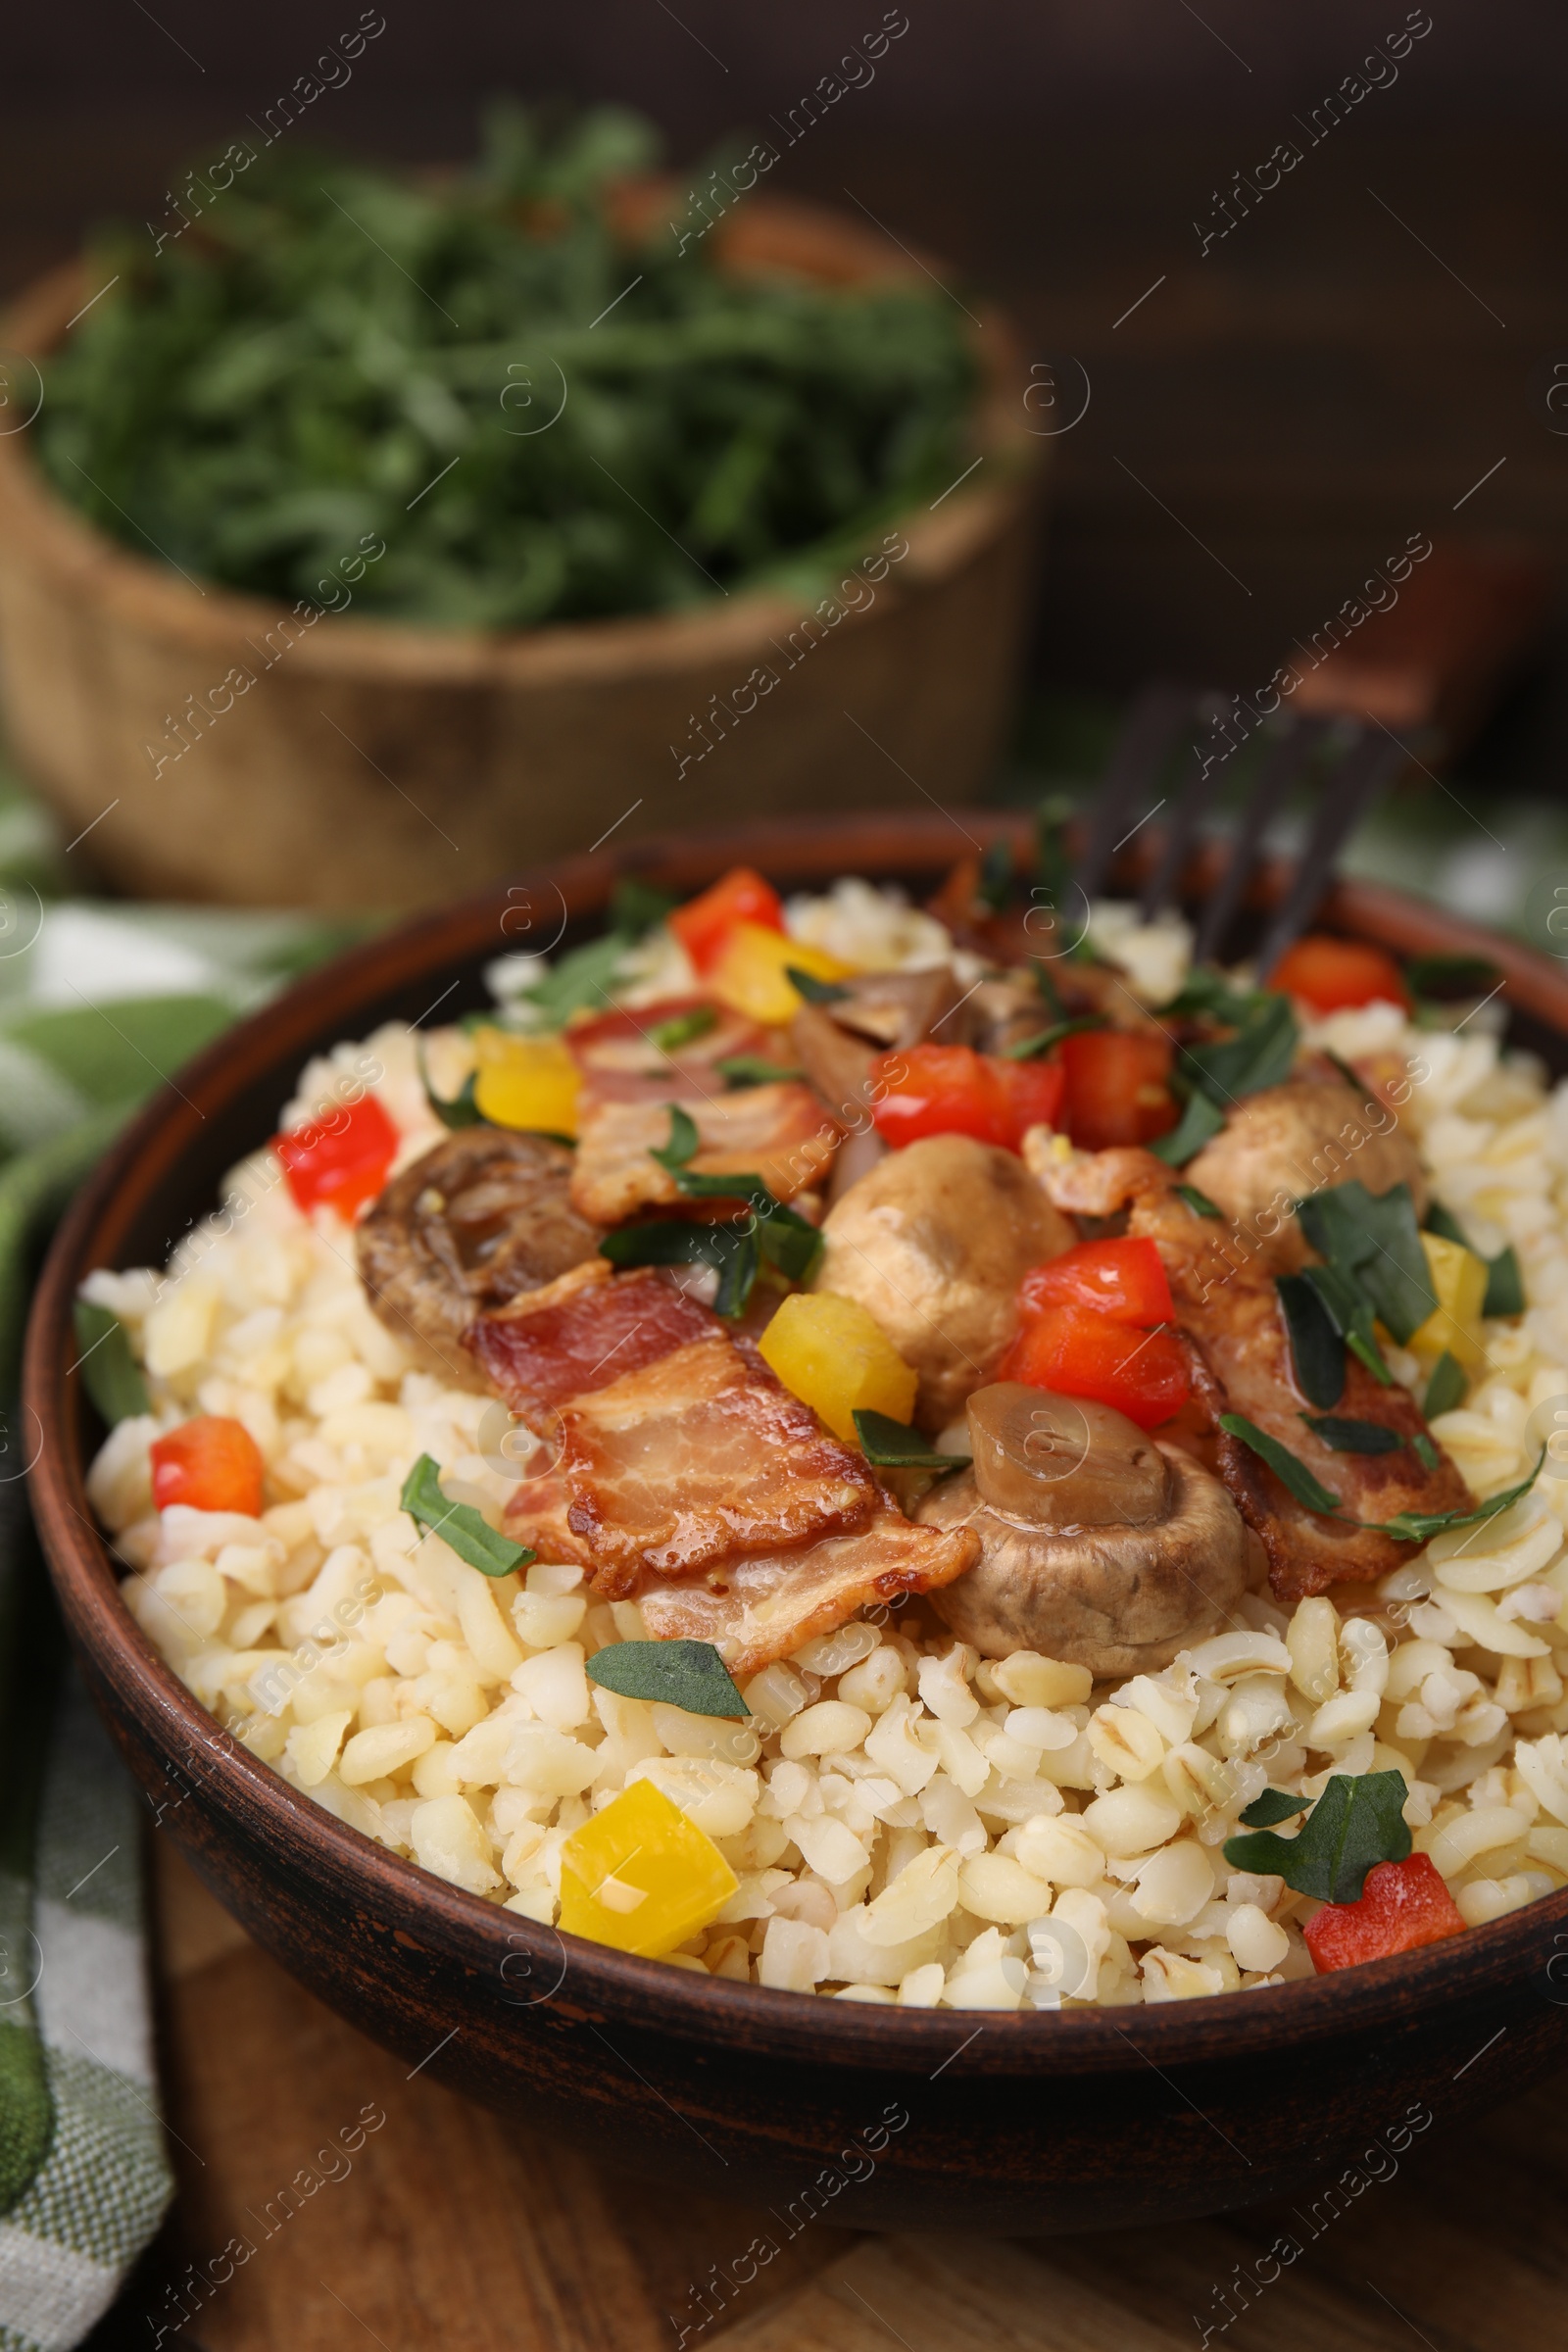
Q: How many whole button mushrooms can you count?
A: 4